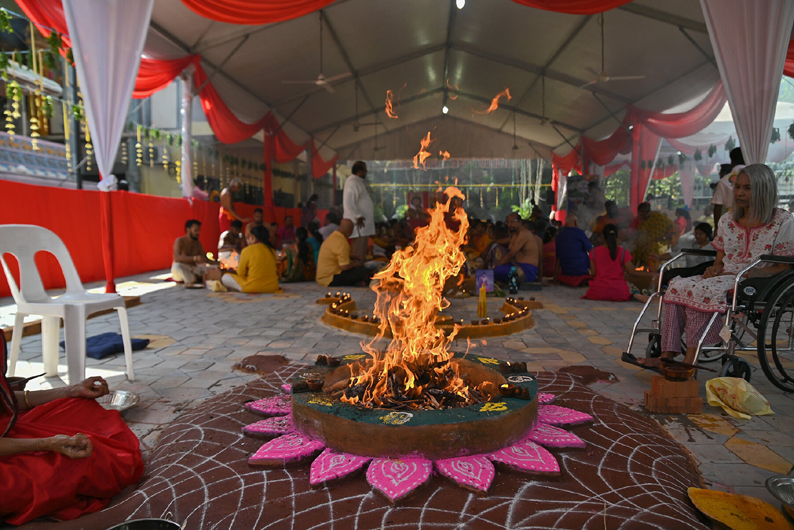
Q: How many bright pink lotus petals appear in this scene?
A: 11